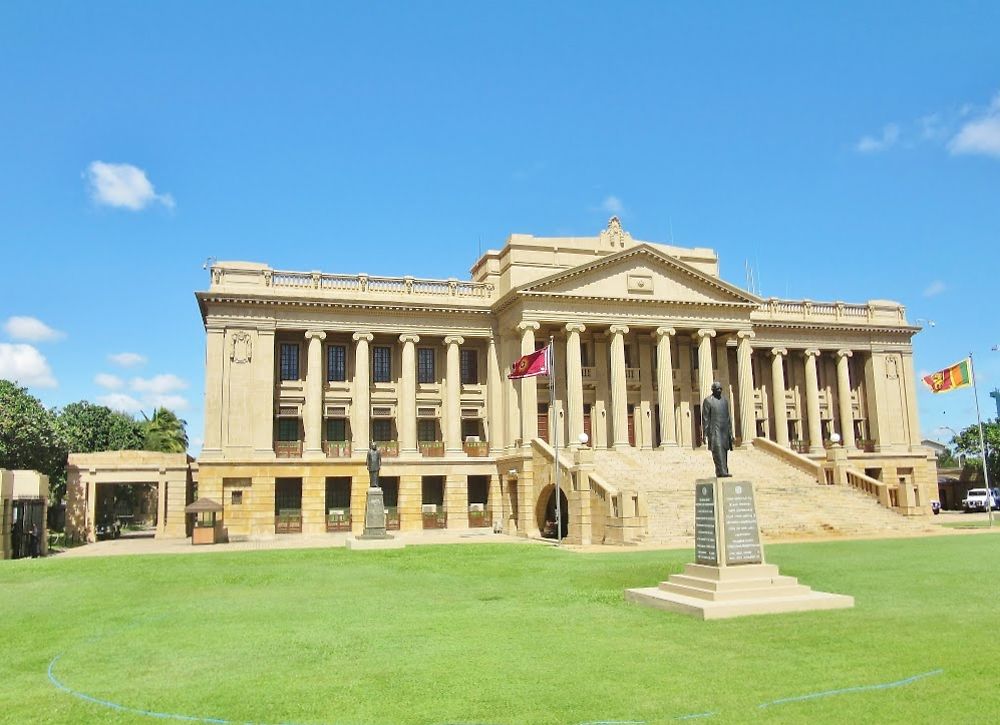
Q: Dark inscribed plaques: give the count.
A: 2